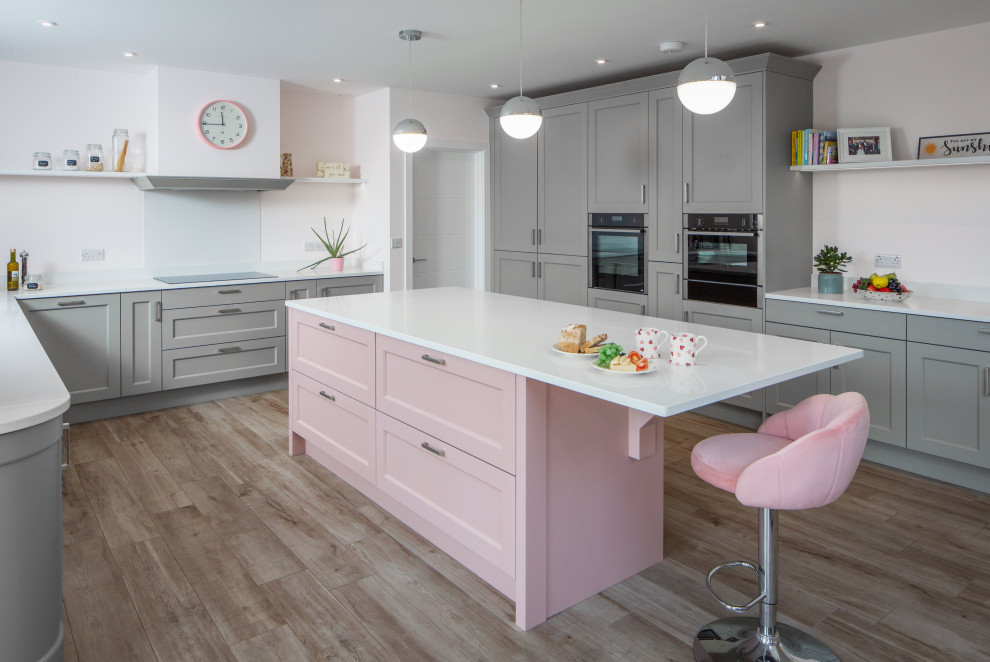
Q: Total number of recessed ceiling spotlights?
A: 6